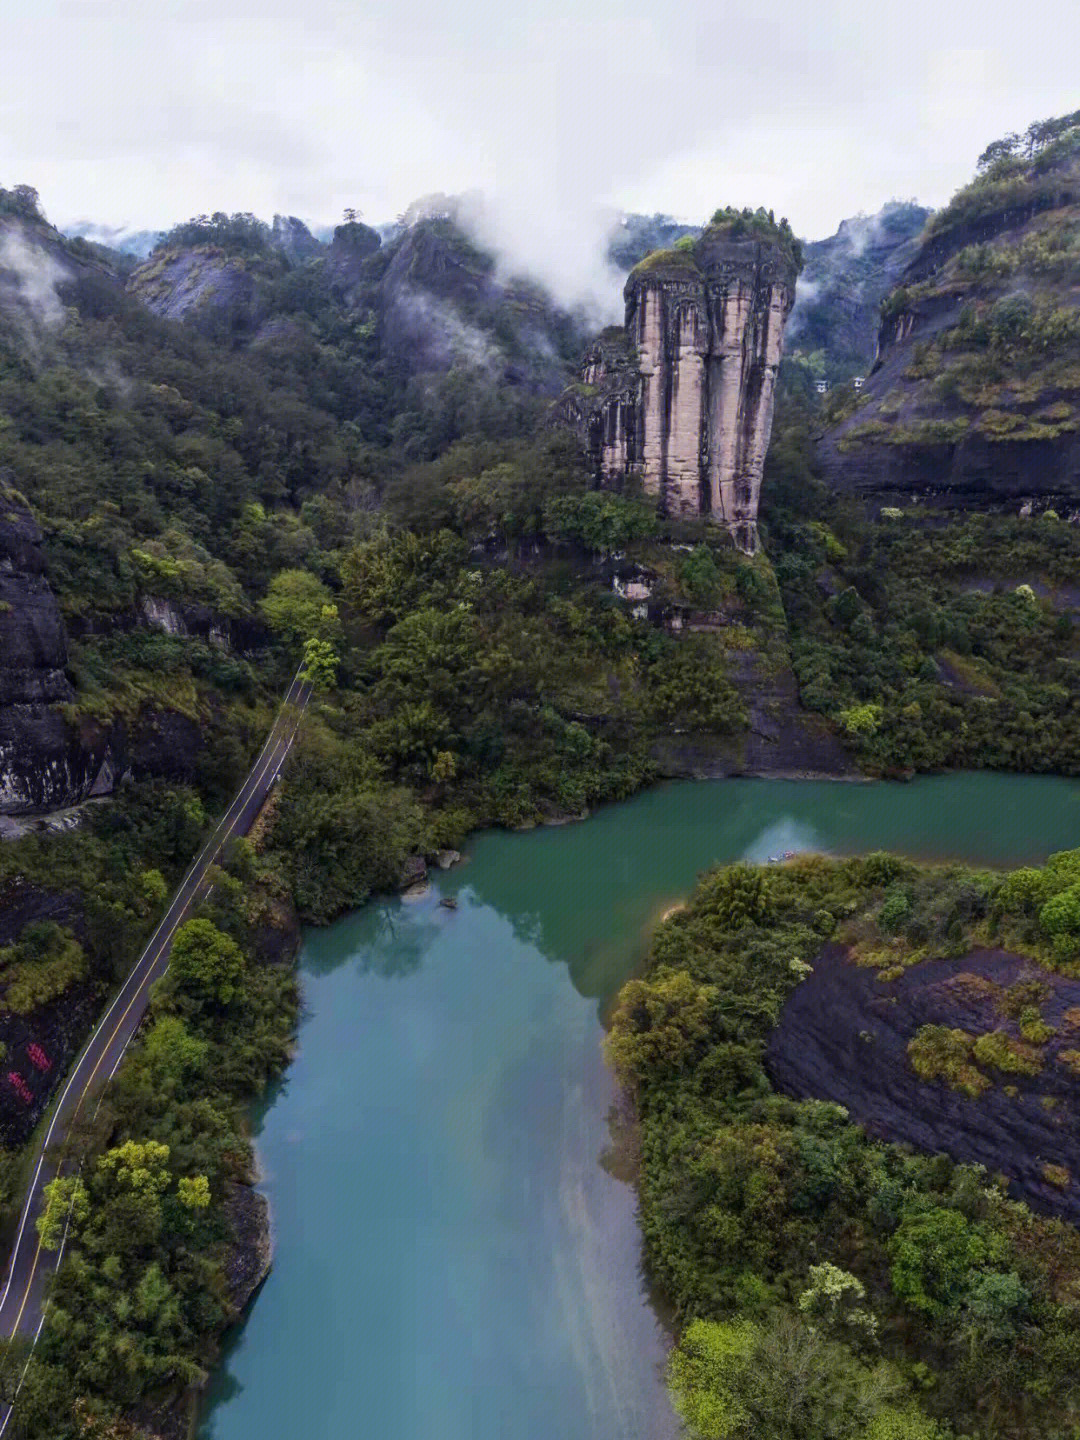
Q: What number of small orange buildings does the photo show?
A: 0